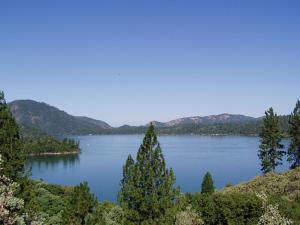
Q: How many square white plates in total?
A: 0